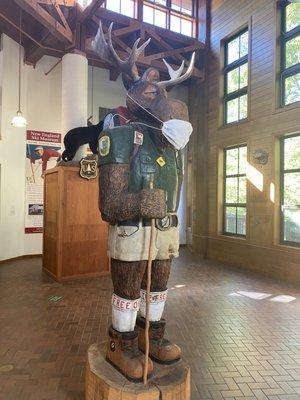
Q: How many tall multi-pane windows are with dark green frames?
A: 4